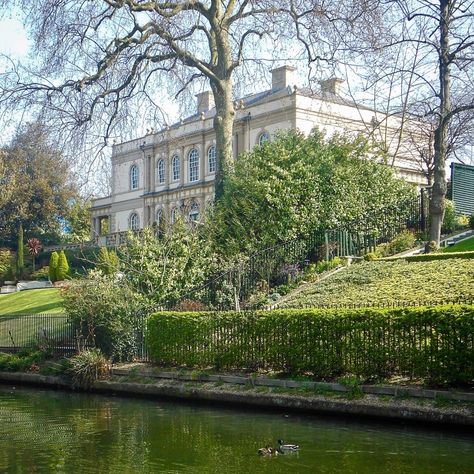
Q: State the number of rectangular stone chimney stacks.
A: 3